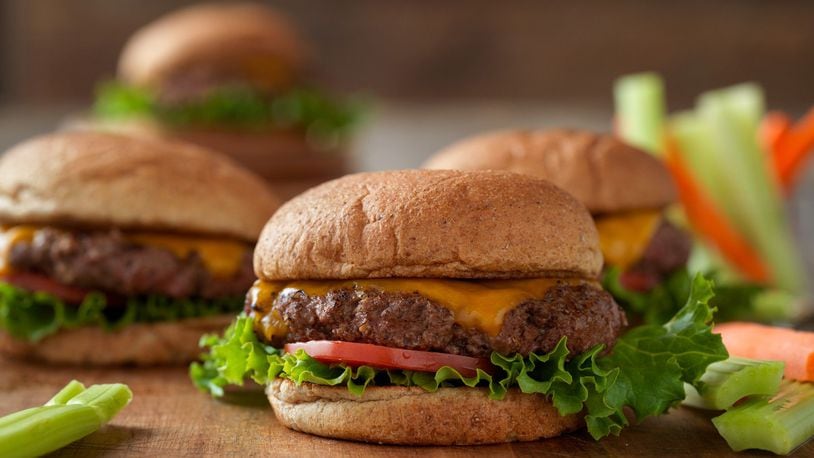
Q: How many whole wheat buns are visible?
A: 4